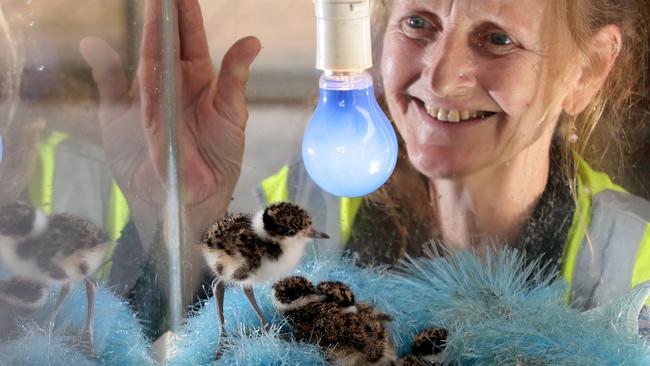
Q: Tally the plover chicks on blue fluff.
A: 4